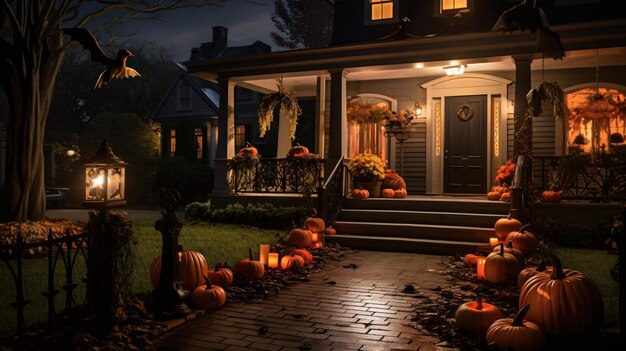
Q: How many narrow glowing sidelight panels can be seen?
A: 2